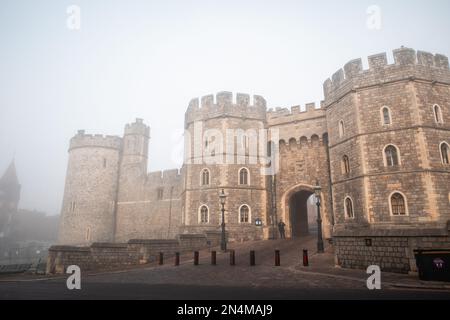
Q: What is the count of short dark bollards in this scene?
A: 8